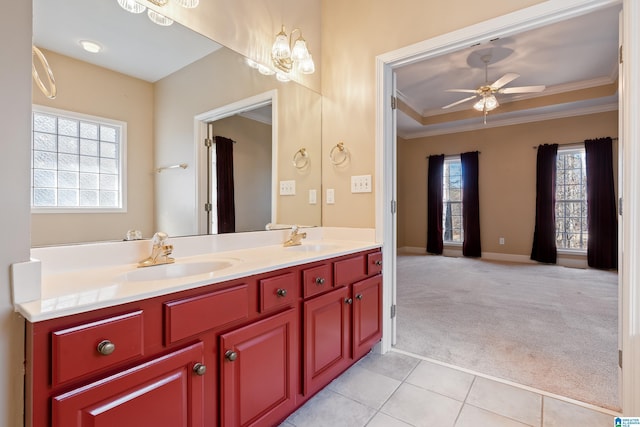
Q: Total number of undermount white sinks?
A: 2